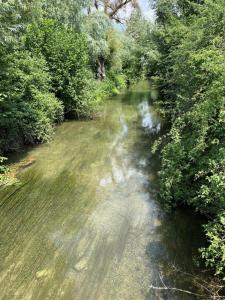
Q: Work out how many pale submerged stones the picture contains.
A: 2